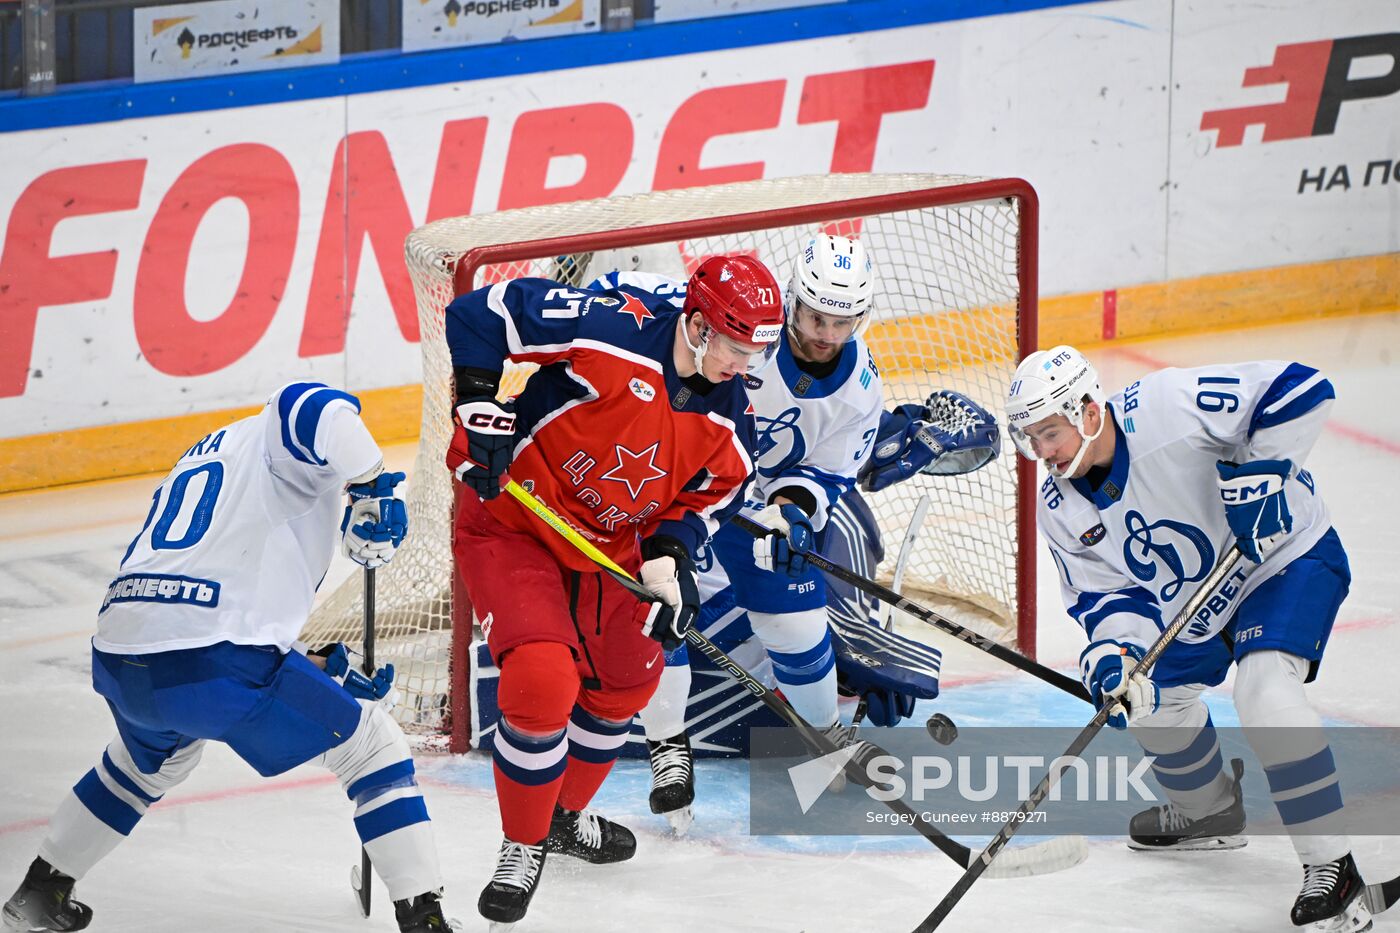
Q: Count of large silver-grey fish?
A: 0